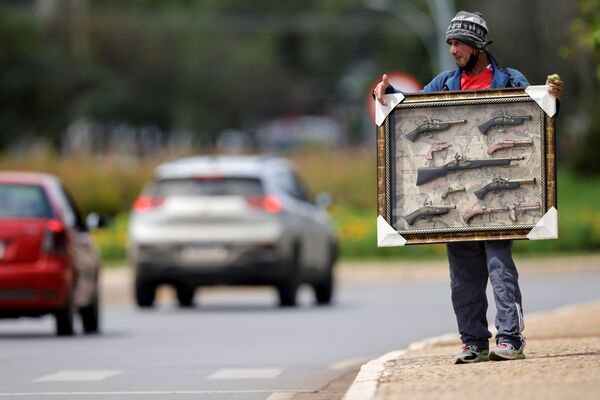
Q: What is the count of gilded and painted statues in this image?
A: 0